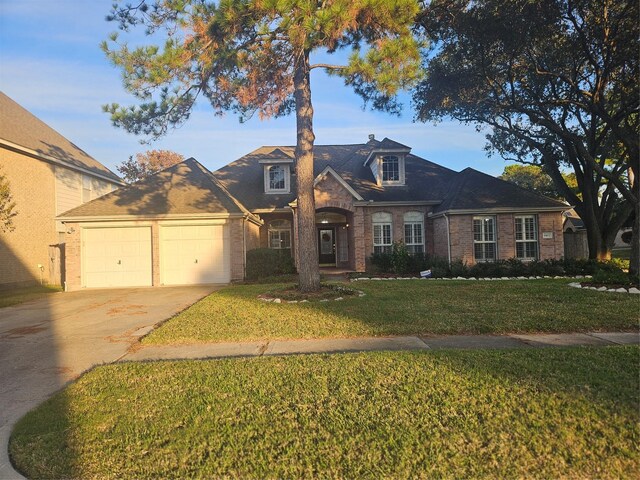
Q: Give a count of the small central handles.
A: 2